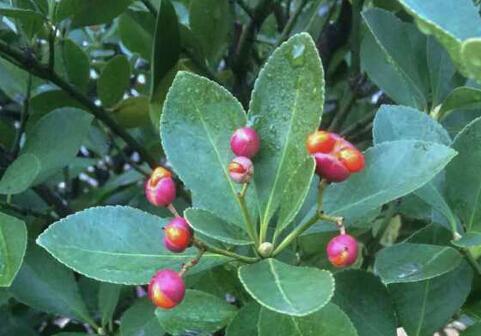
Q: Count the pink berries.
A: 7